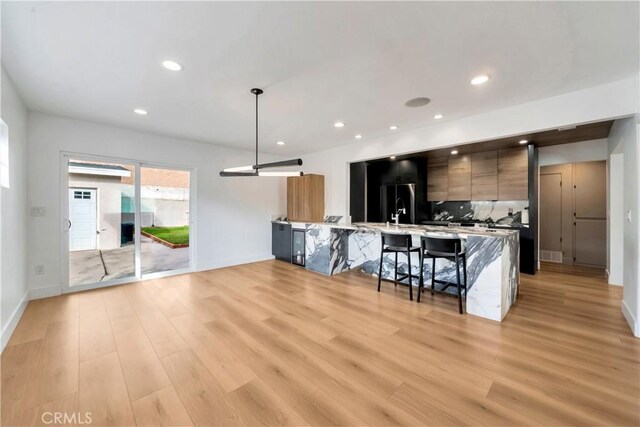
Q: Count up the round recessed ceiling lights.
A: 11